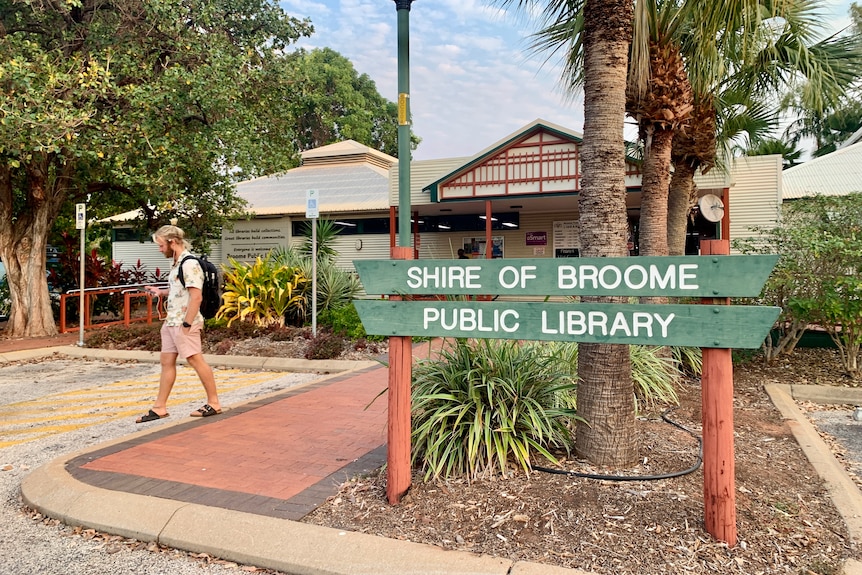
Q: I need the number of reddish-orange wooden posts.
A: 2